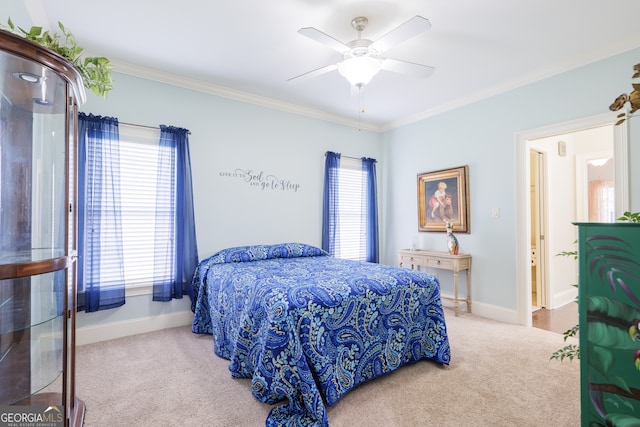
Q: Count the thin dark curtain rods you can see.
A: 2